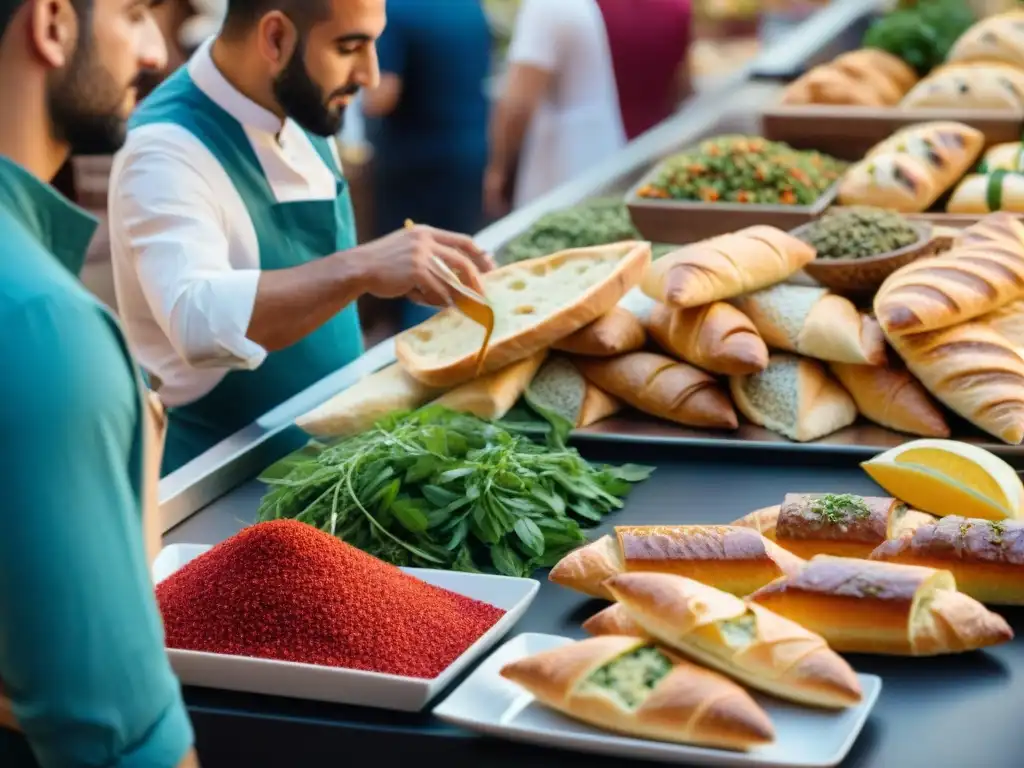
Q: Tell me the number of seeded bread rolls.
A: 3